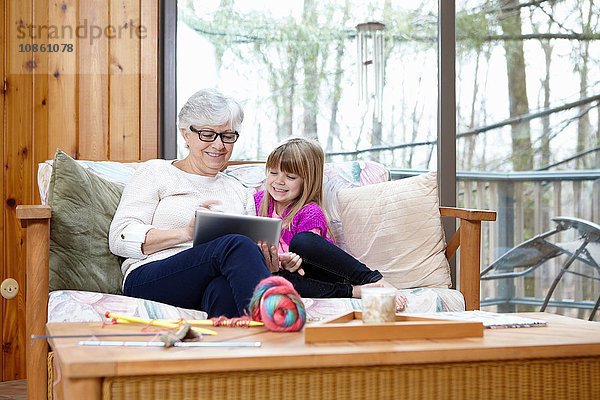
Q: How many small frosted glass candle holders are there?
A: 1